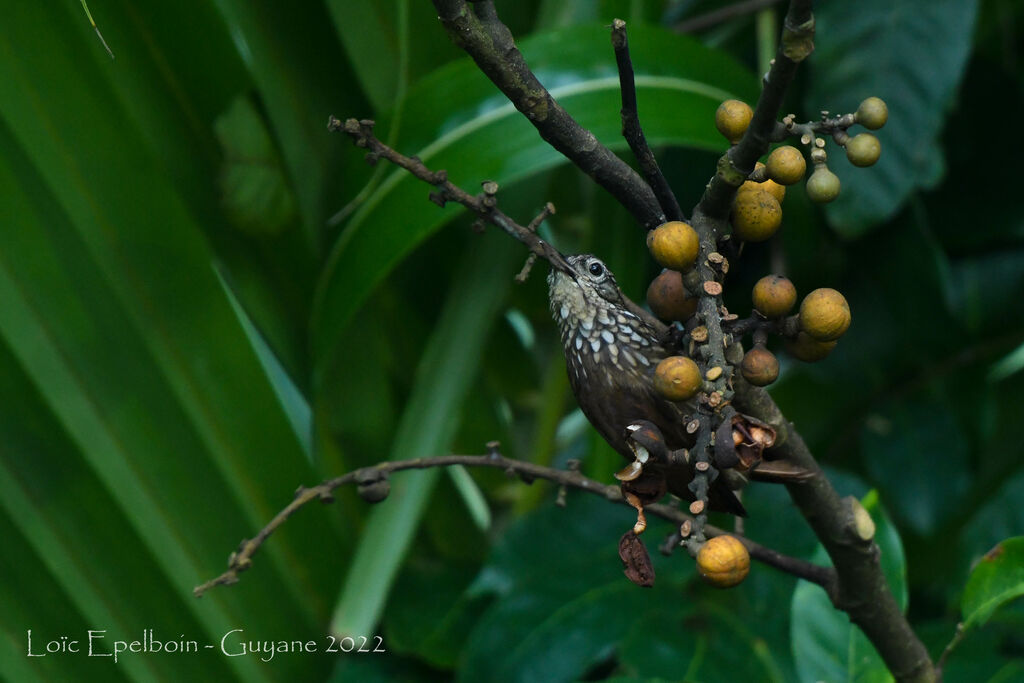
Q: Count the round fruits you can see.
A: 15